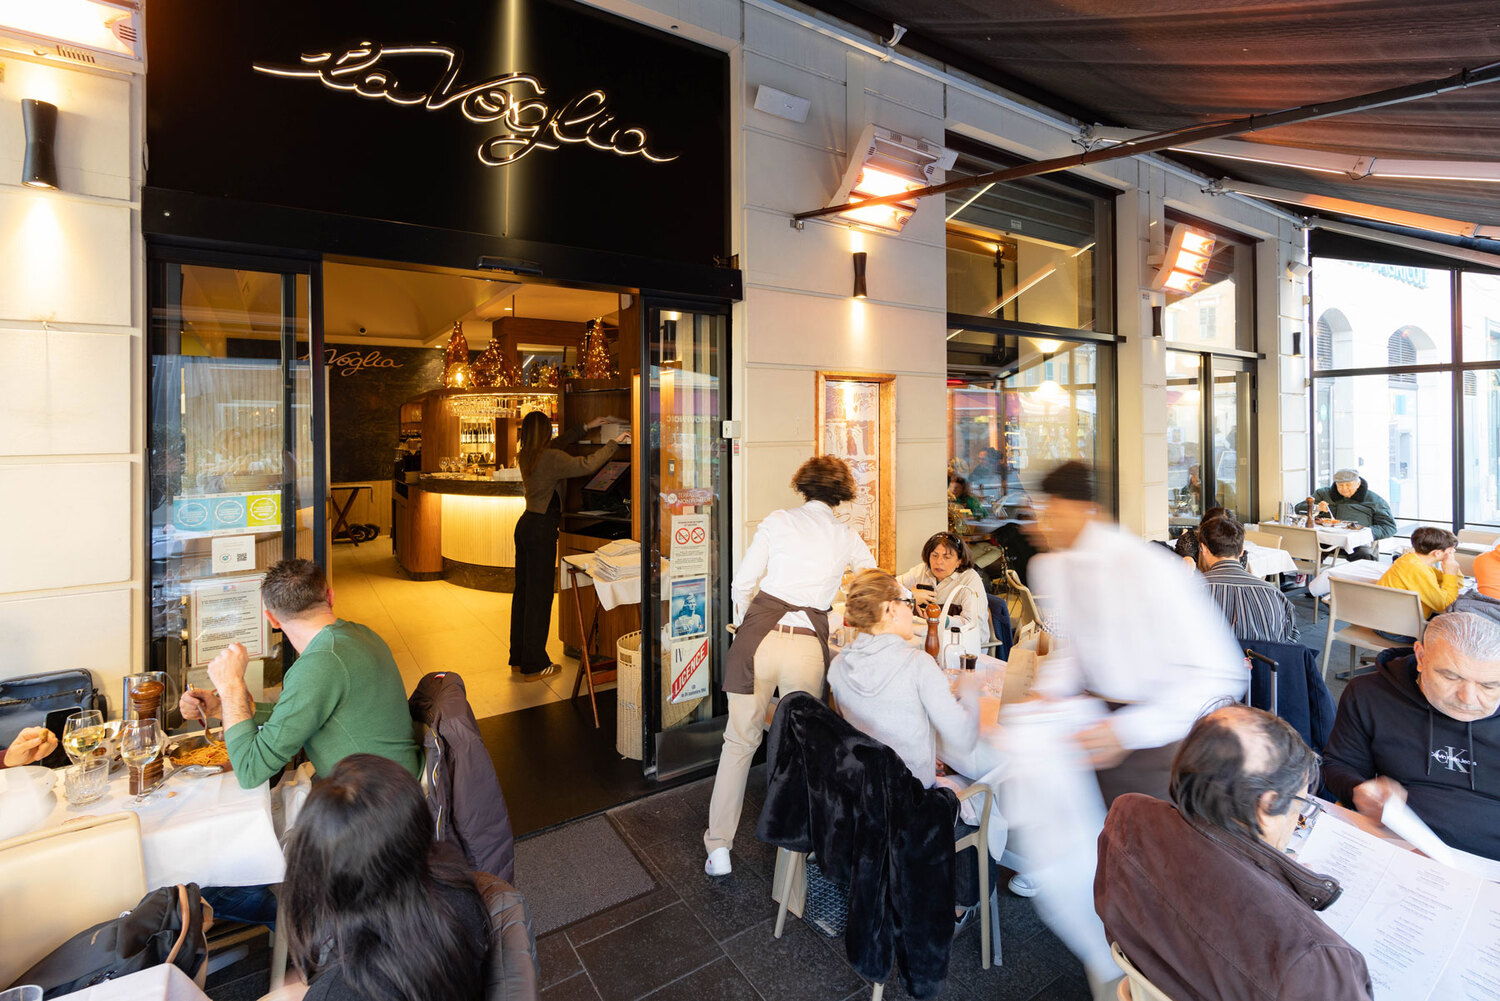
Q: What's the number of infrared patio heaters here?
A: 3